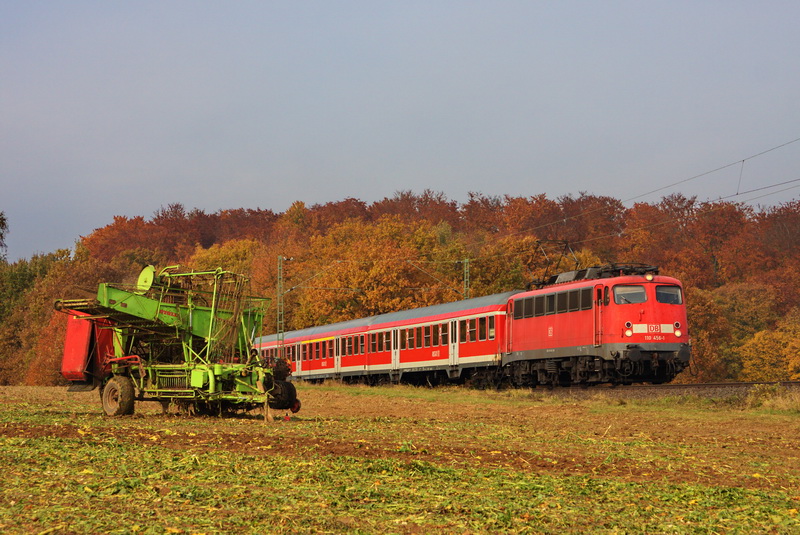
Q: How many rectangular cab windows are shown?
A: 2